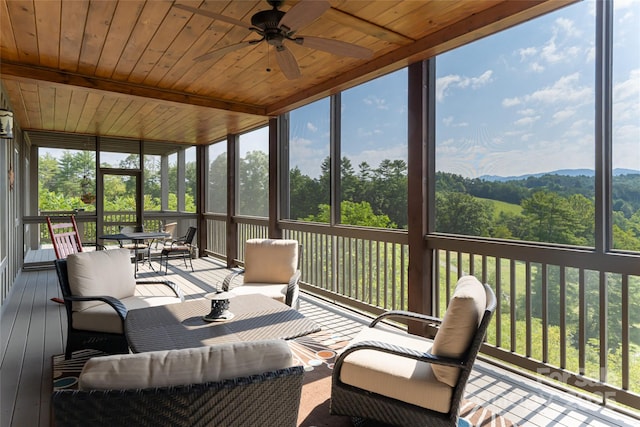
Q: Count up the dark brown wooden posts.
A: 4